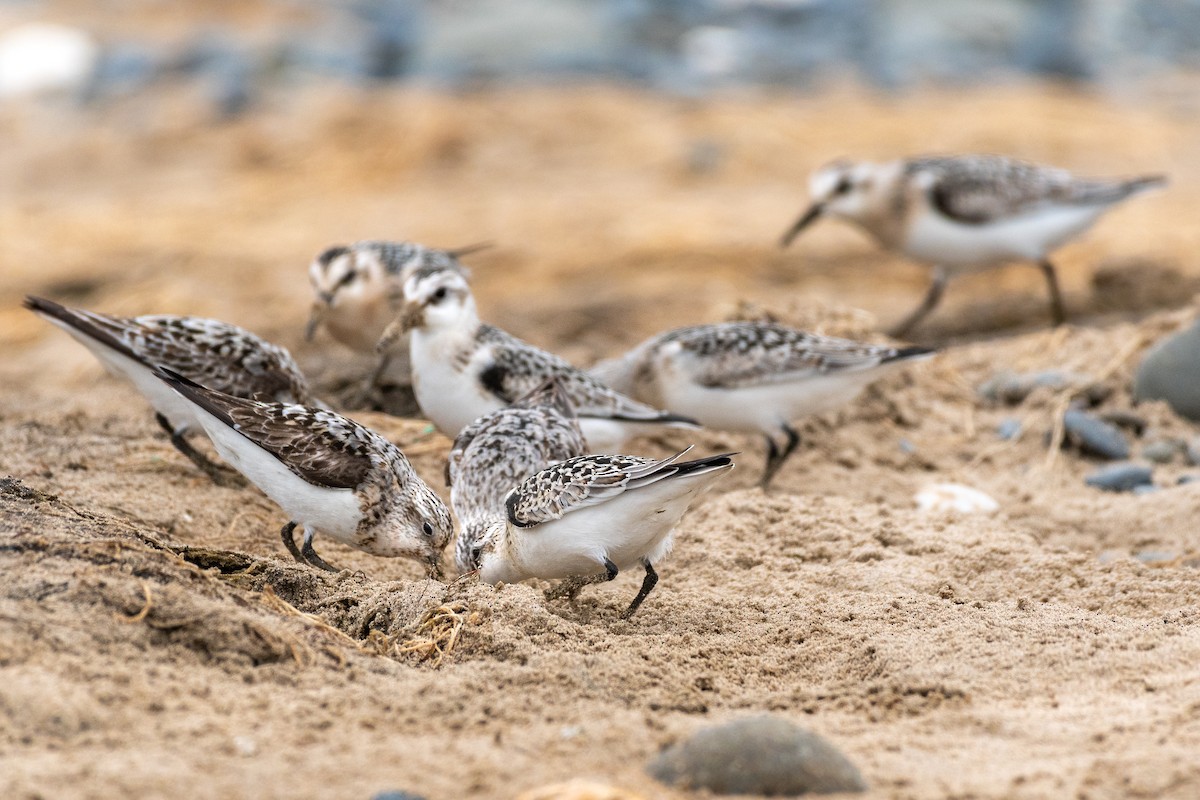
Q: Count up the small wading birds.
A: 8